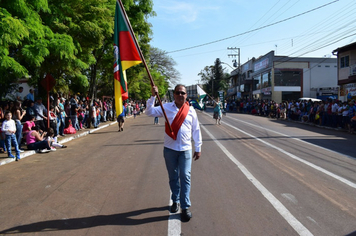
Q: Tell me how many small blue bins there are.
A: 0